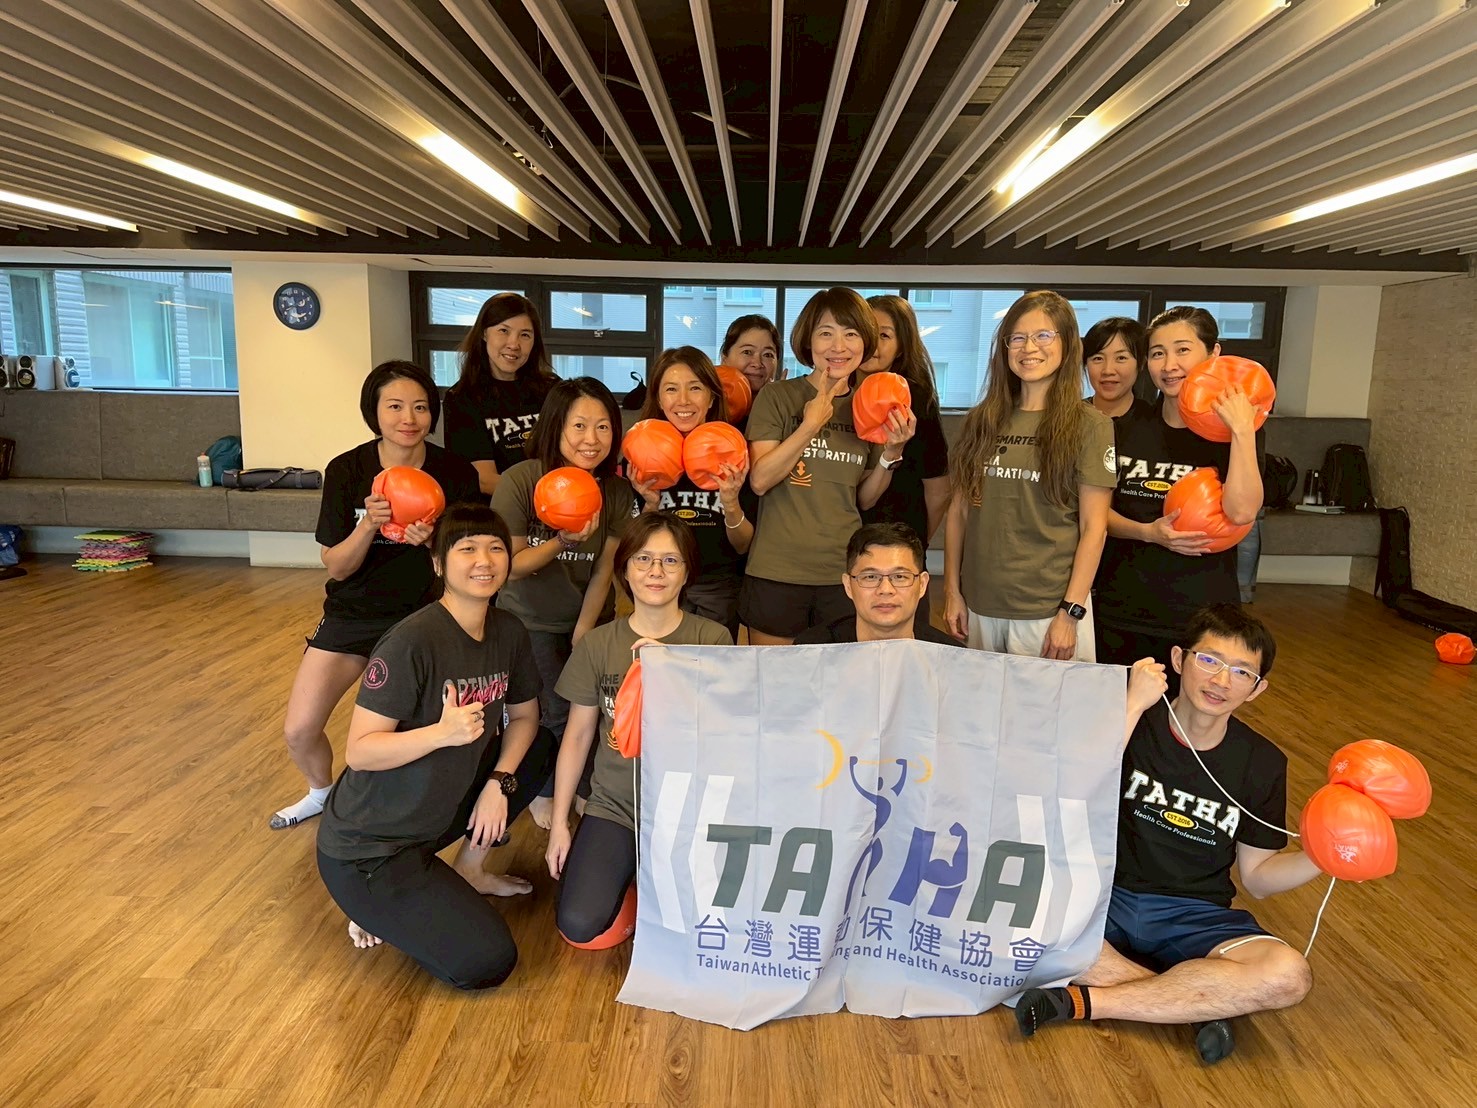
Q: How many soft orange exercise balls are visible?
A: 13